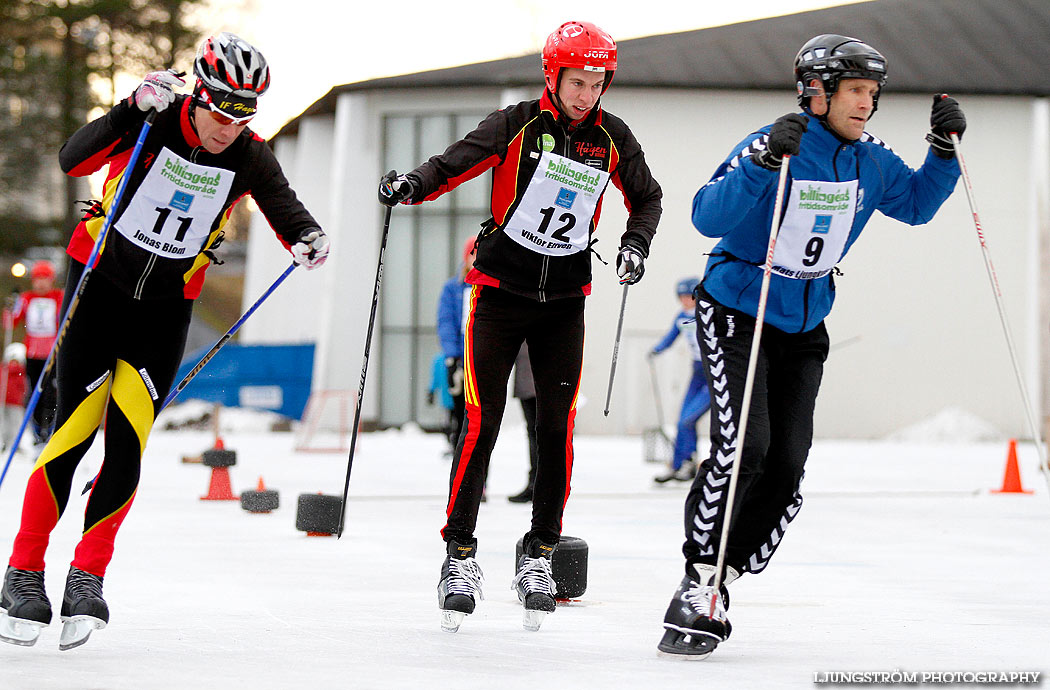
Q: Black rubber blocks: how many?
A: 4